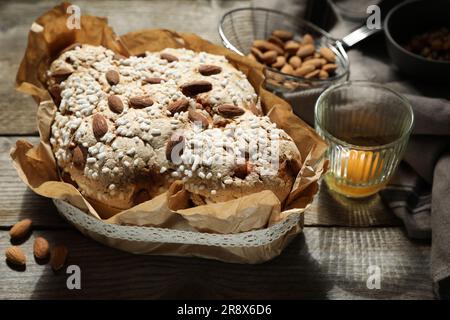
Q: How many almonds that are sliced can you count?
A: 0